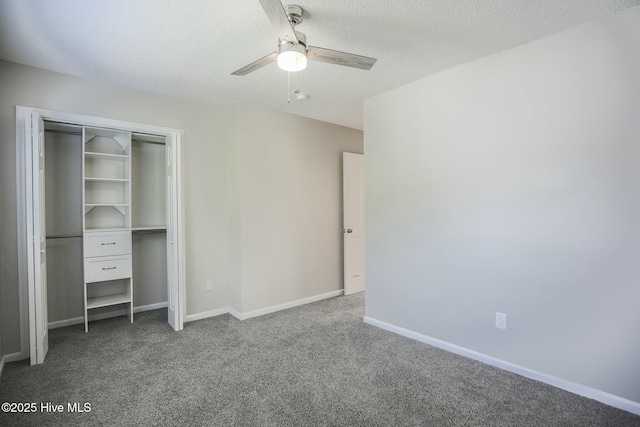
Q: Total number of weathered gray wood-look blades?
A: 3